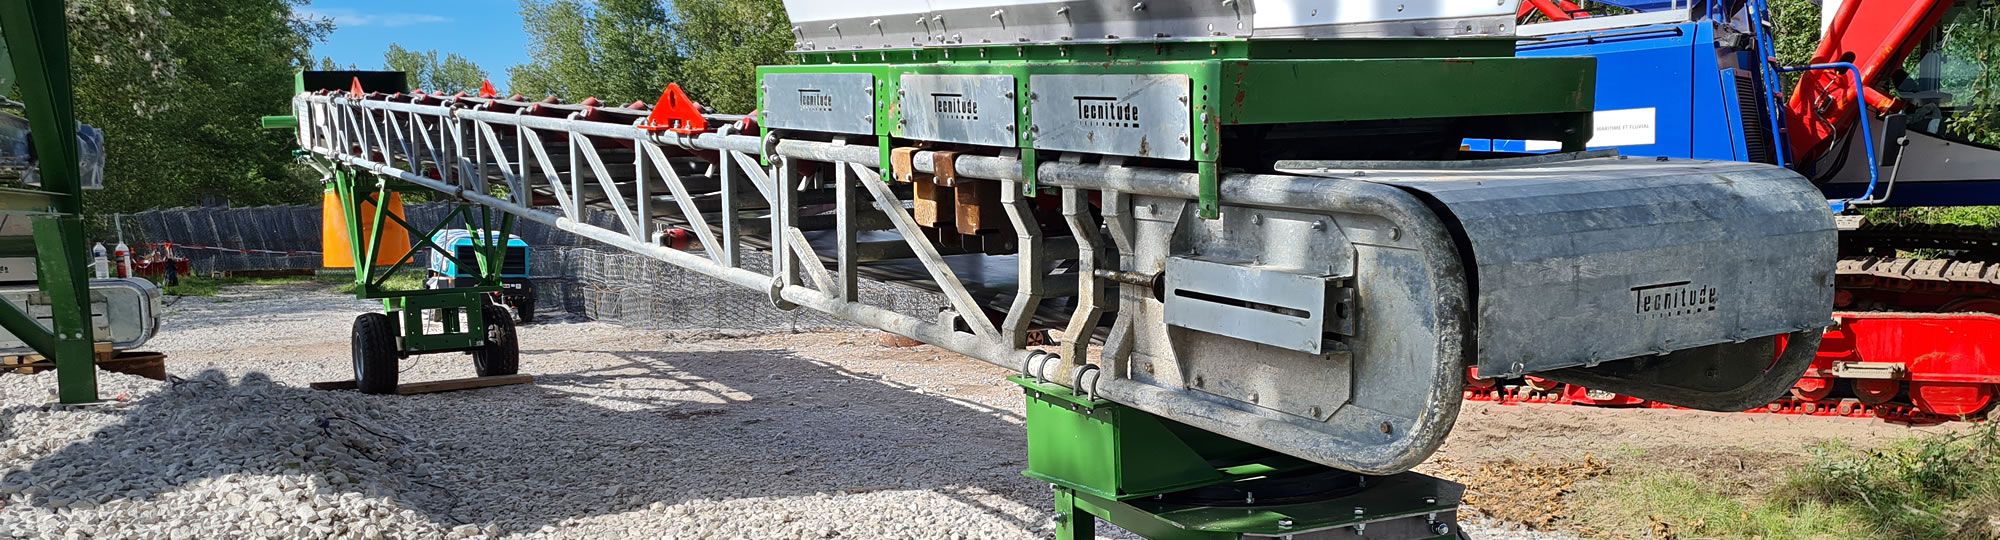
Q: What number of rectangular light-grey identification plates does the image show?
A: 3